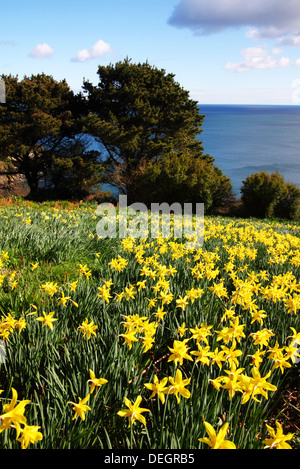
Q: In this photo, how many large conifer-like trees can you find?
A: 2